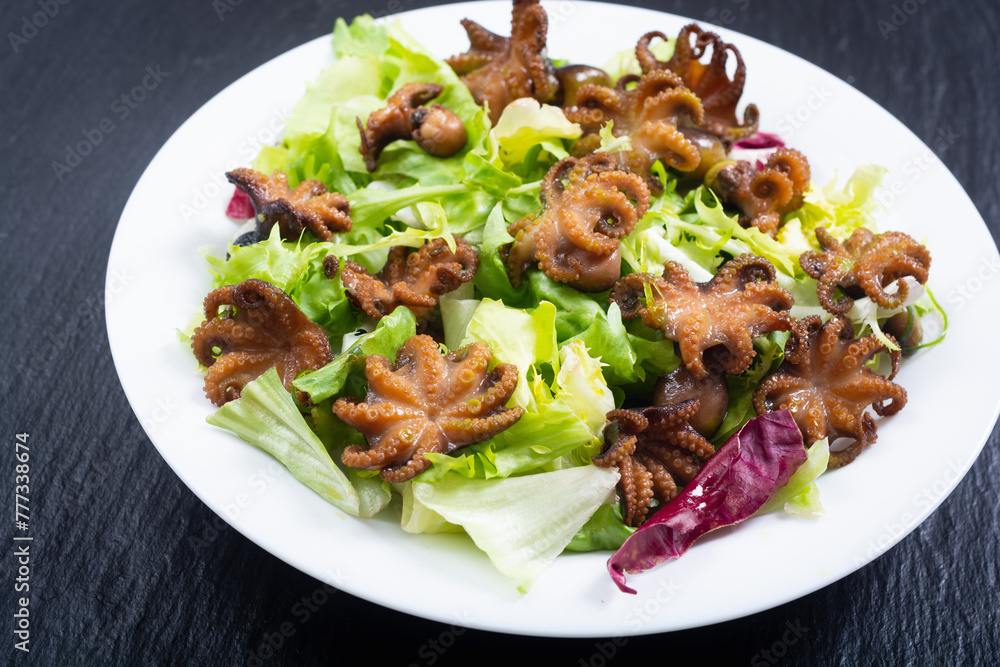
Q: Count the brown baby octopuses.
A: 14